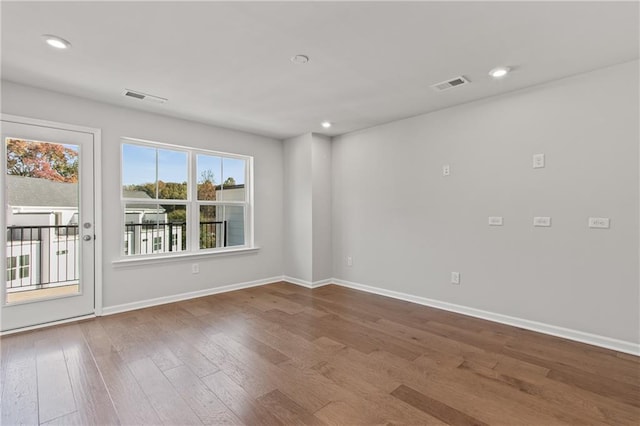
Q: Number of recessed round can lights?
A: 3